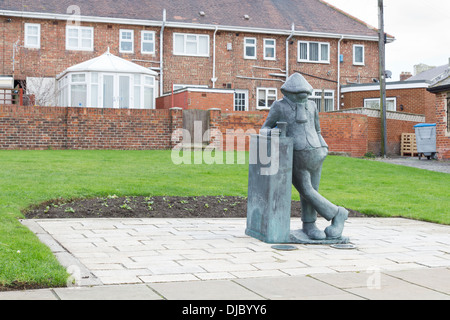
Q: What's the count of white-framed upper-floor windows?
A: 9